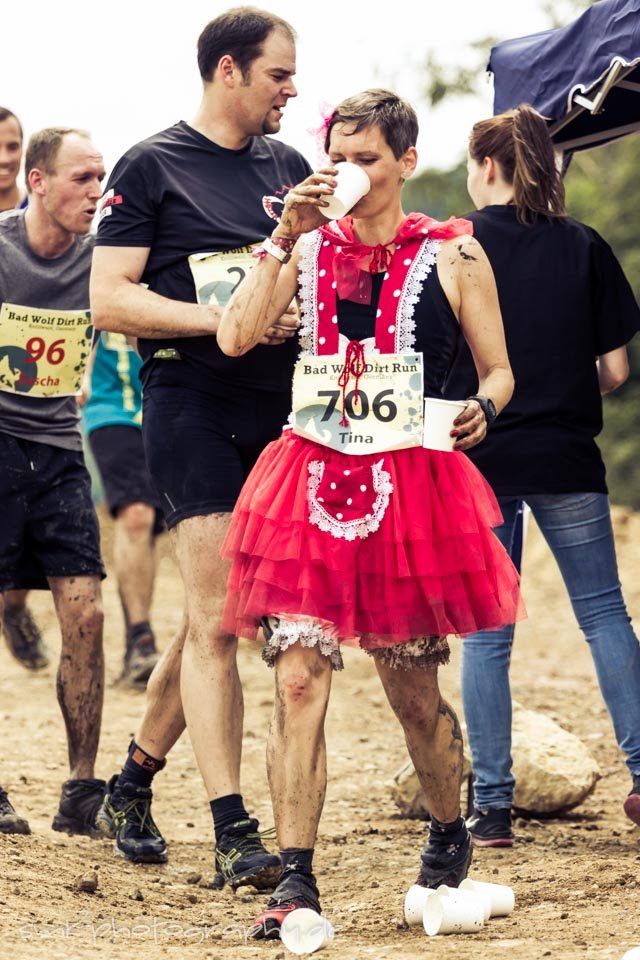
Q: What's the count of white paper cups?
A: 7